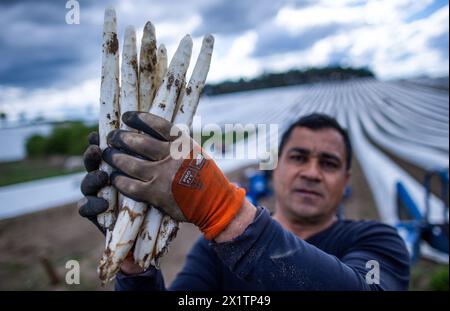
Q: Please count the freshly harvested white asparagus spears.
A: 6